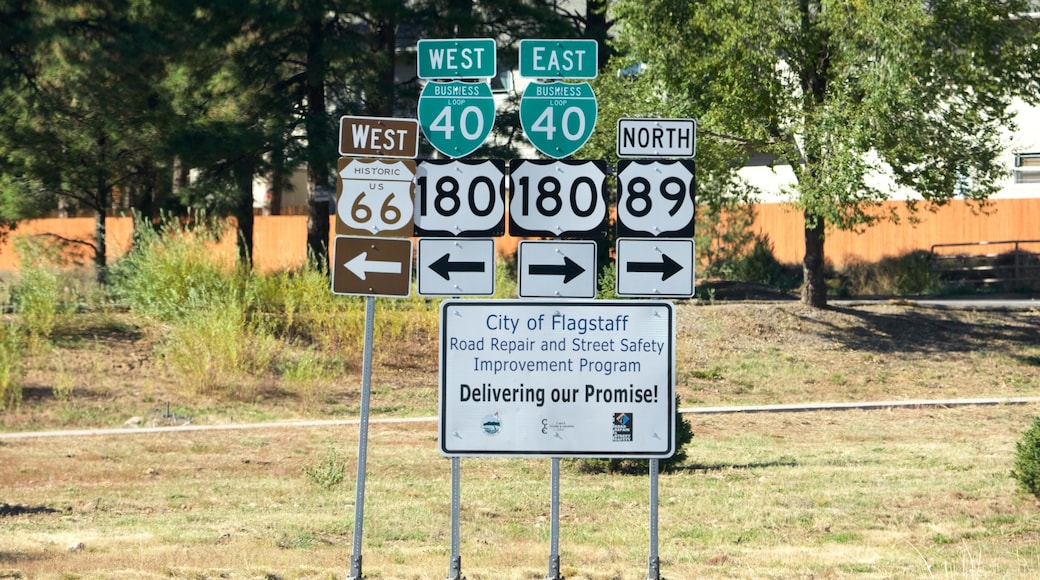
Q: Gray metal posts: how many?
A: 4